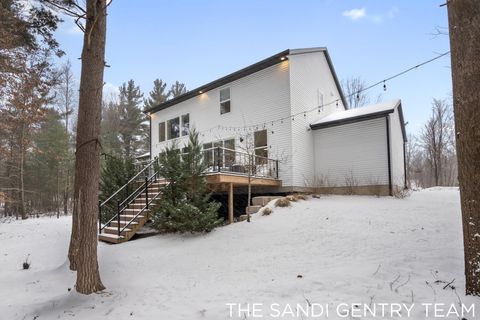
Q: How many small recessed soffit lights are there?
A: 3